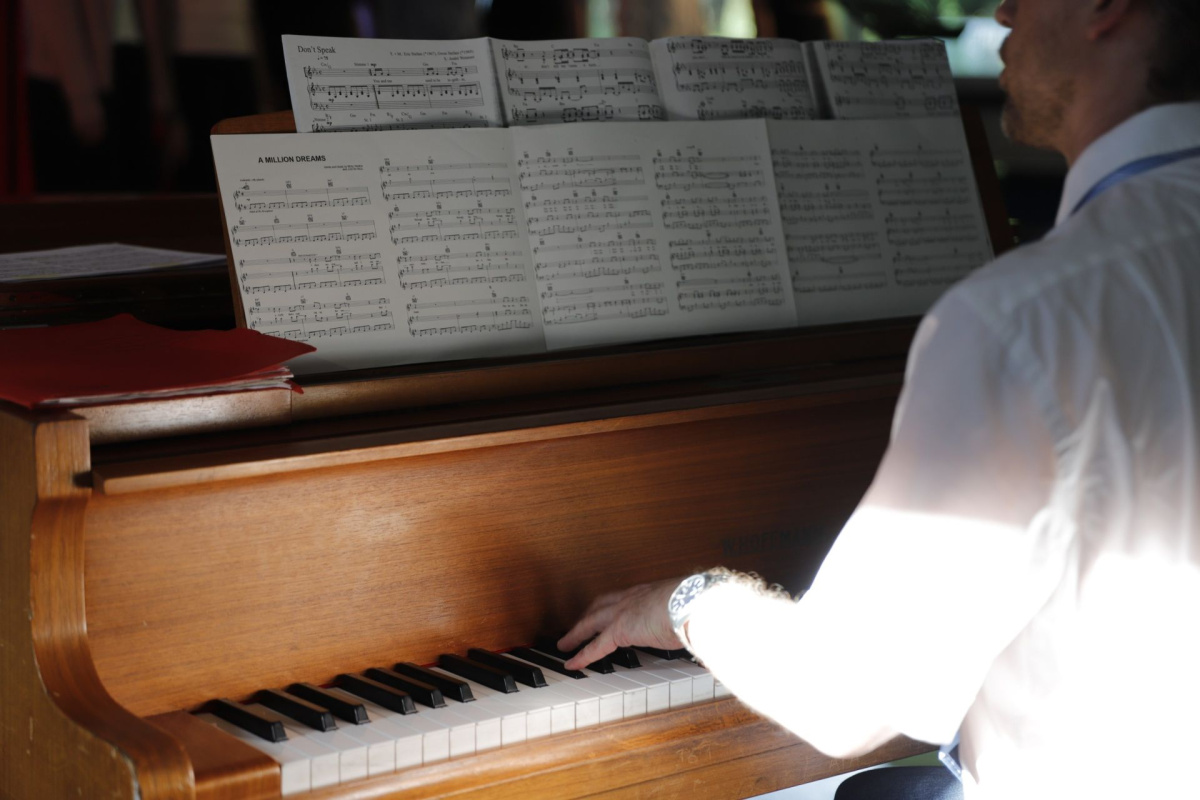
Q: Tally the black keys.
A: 13